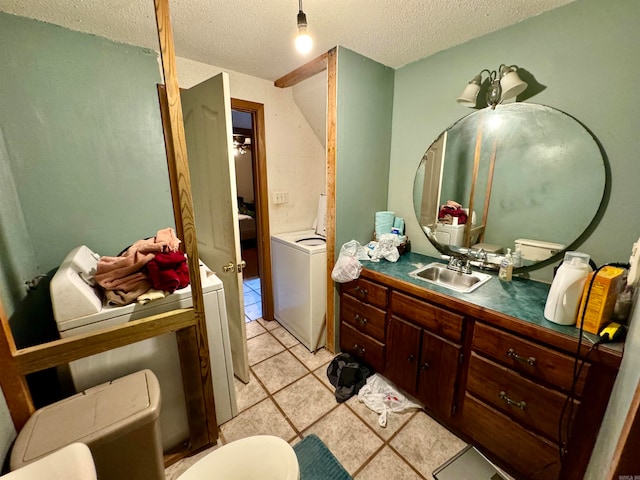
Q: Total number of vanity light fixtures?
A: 1